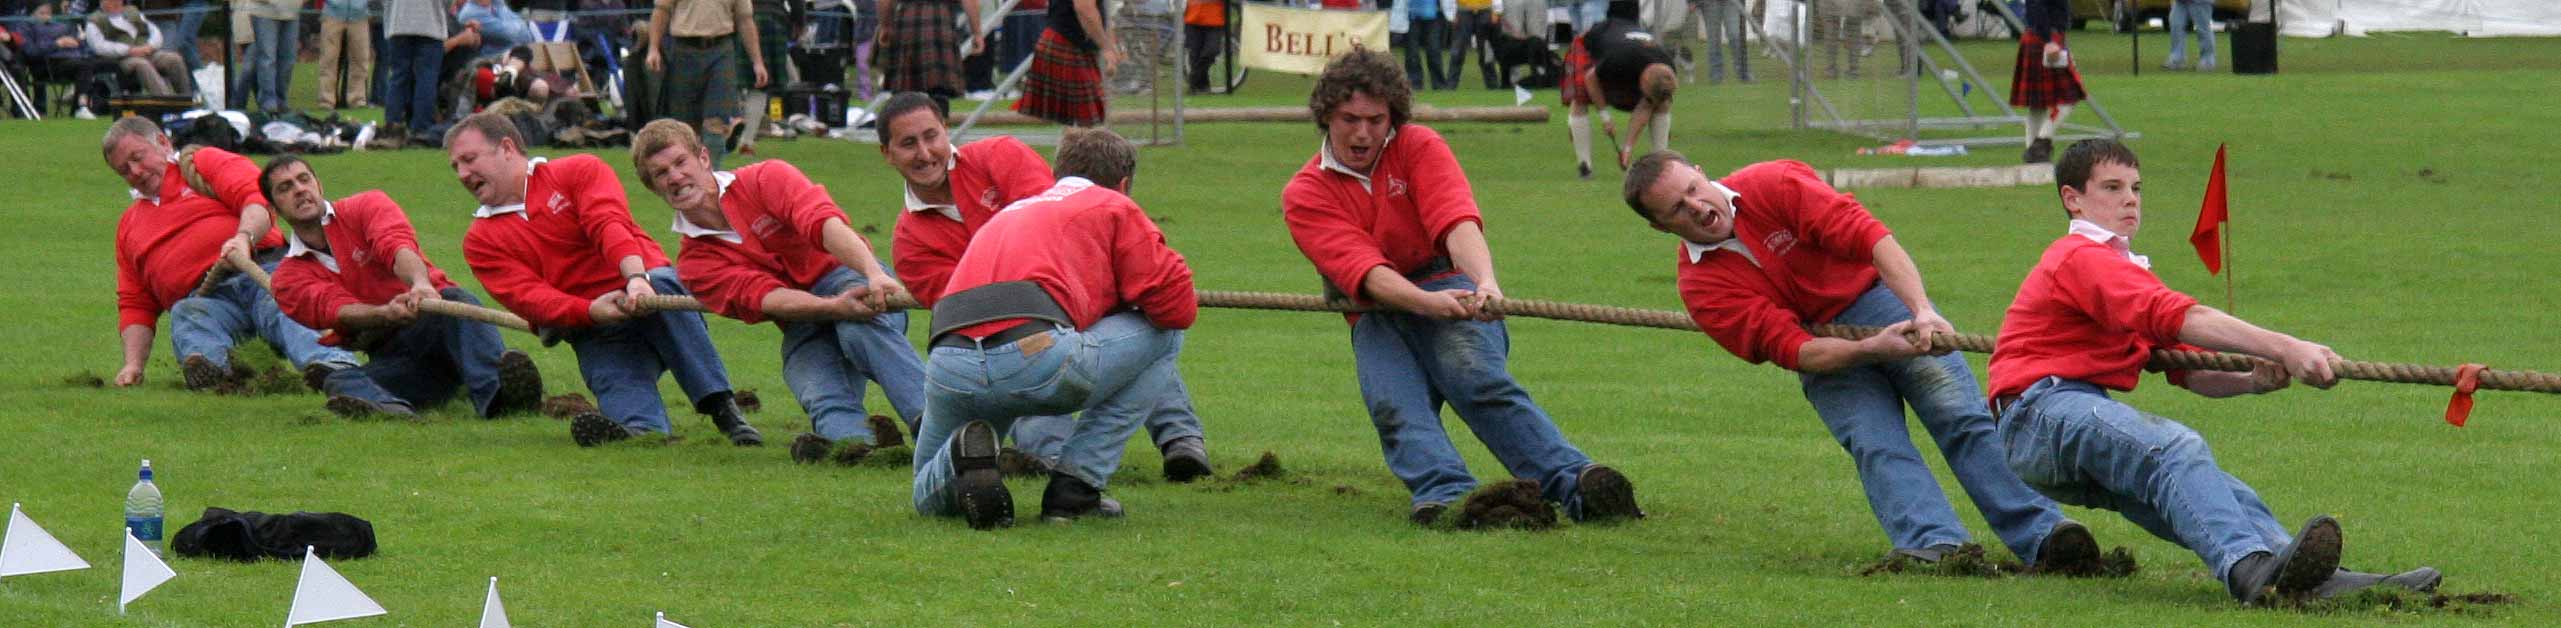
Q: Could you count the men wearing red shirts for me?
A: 9